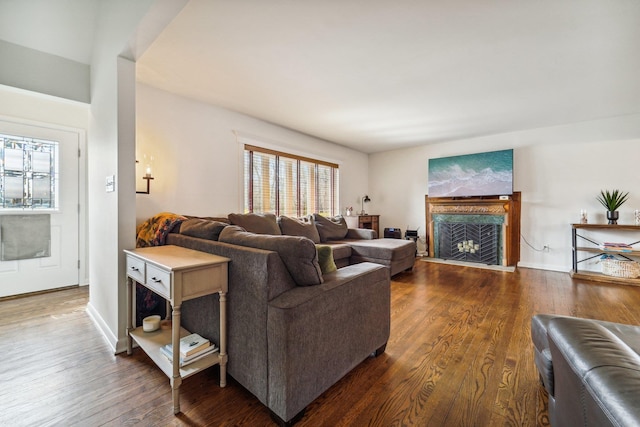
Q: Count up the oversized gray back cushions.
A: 5